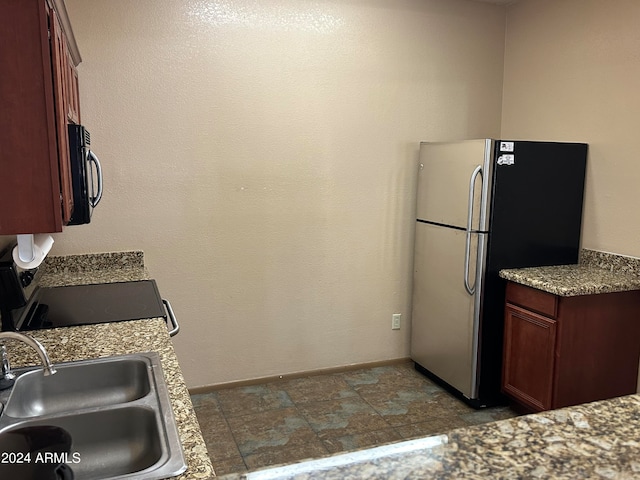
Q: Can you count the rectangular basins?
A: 2